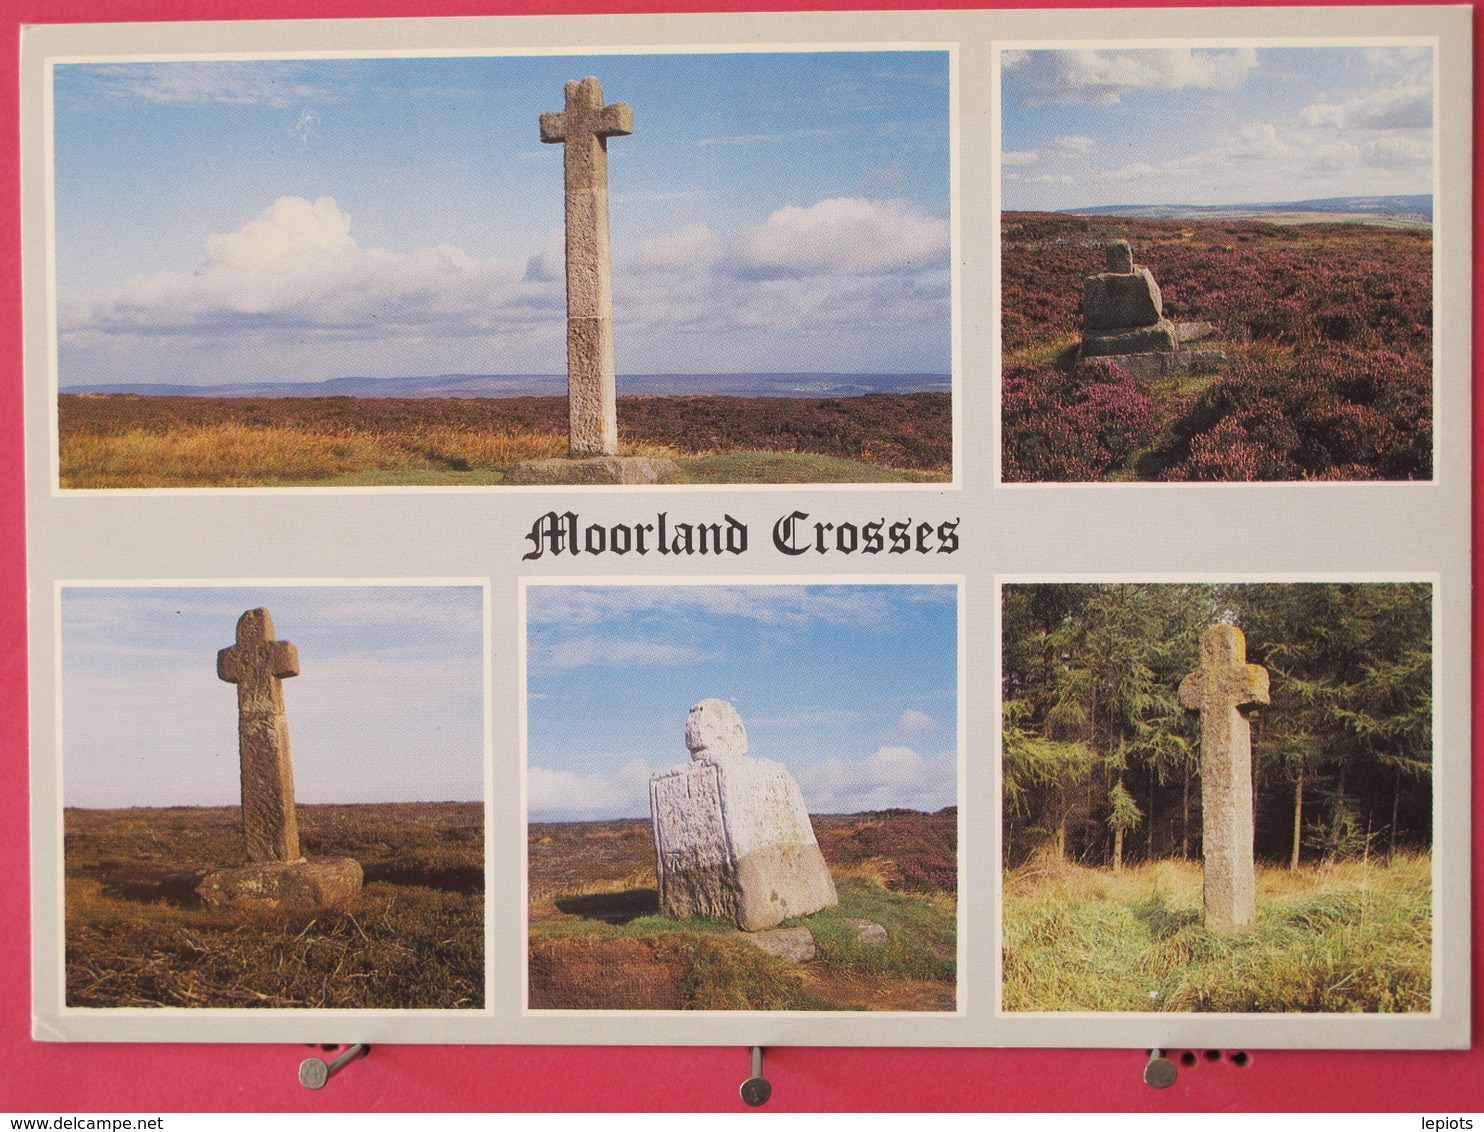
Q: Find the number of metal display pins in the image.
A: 3